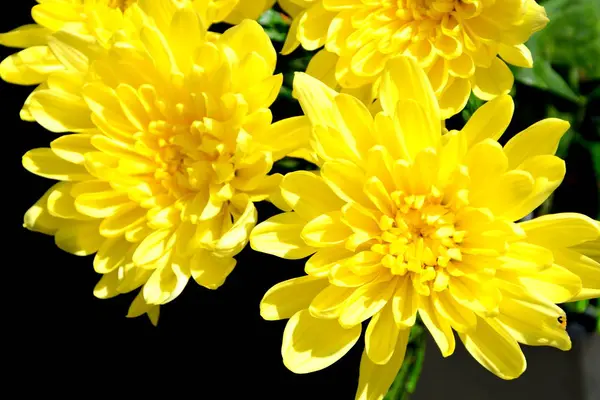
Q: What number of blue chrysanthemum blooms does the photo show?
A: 0